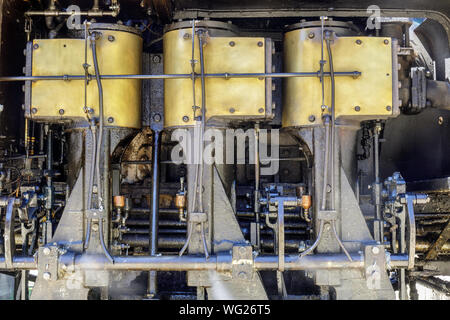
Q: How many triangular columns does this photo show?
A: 3